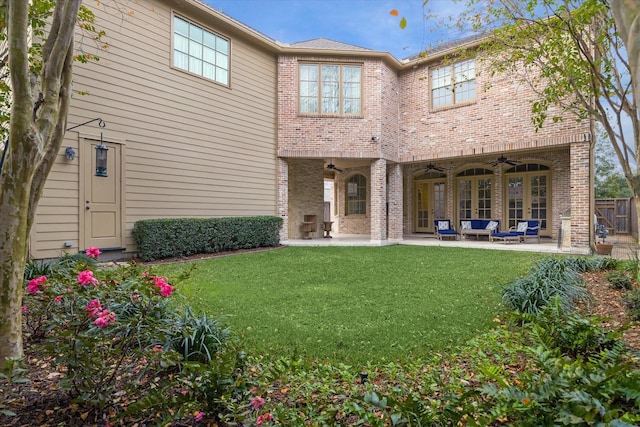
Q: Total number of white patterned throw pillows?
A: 4